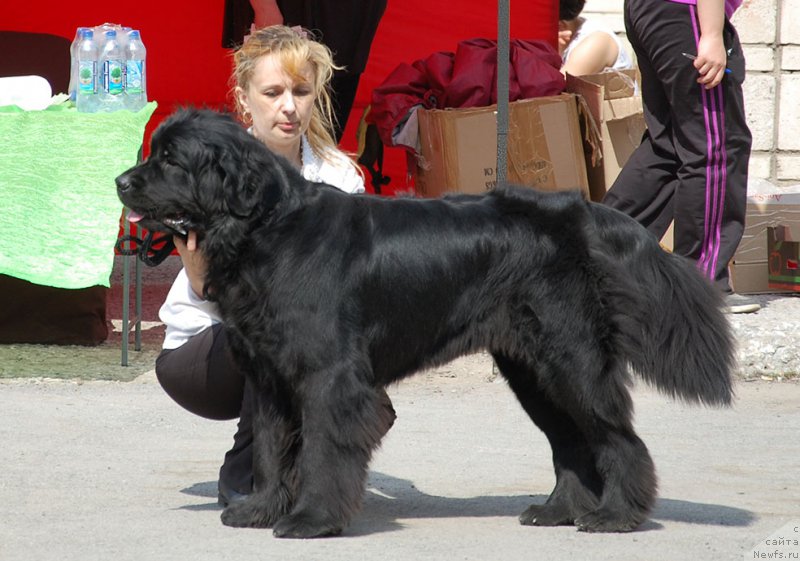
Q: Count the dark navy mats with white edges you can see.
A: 0